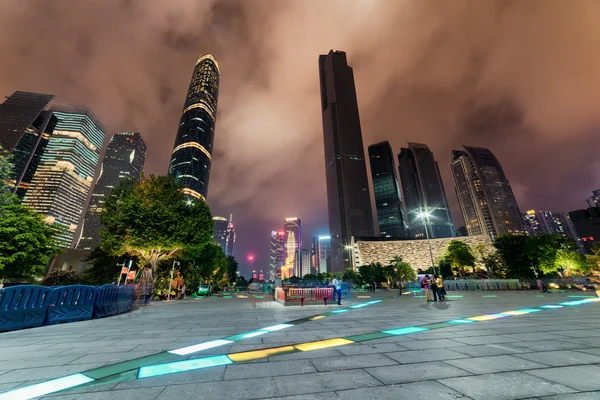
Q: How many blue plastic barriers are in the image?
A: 4